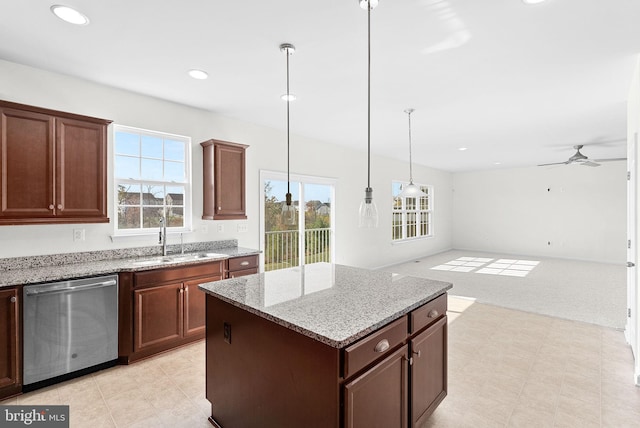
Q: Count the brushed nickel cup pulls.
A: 3